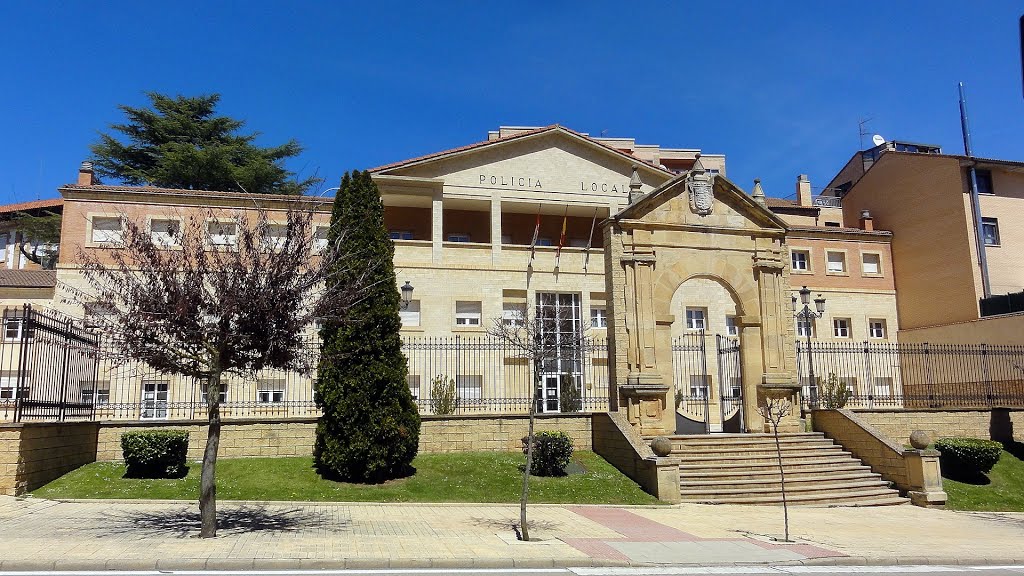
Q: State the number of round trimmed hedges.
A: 3